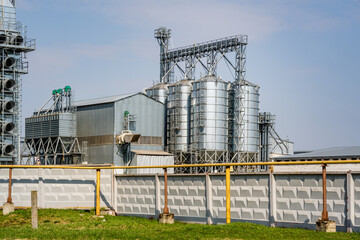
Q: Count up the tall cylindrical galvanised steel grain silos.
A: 4